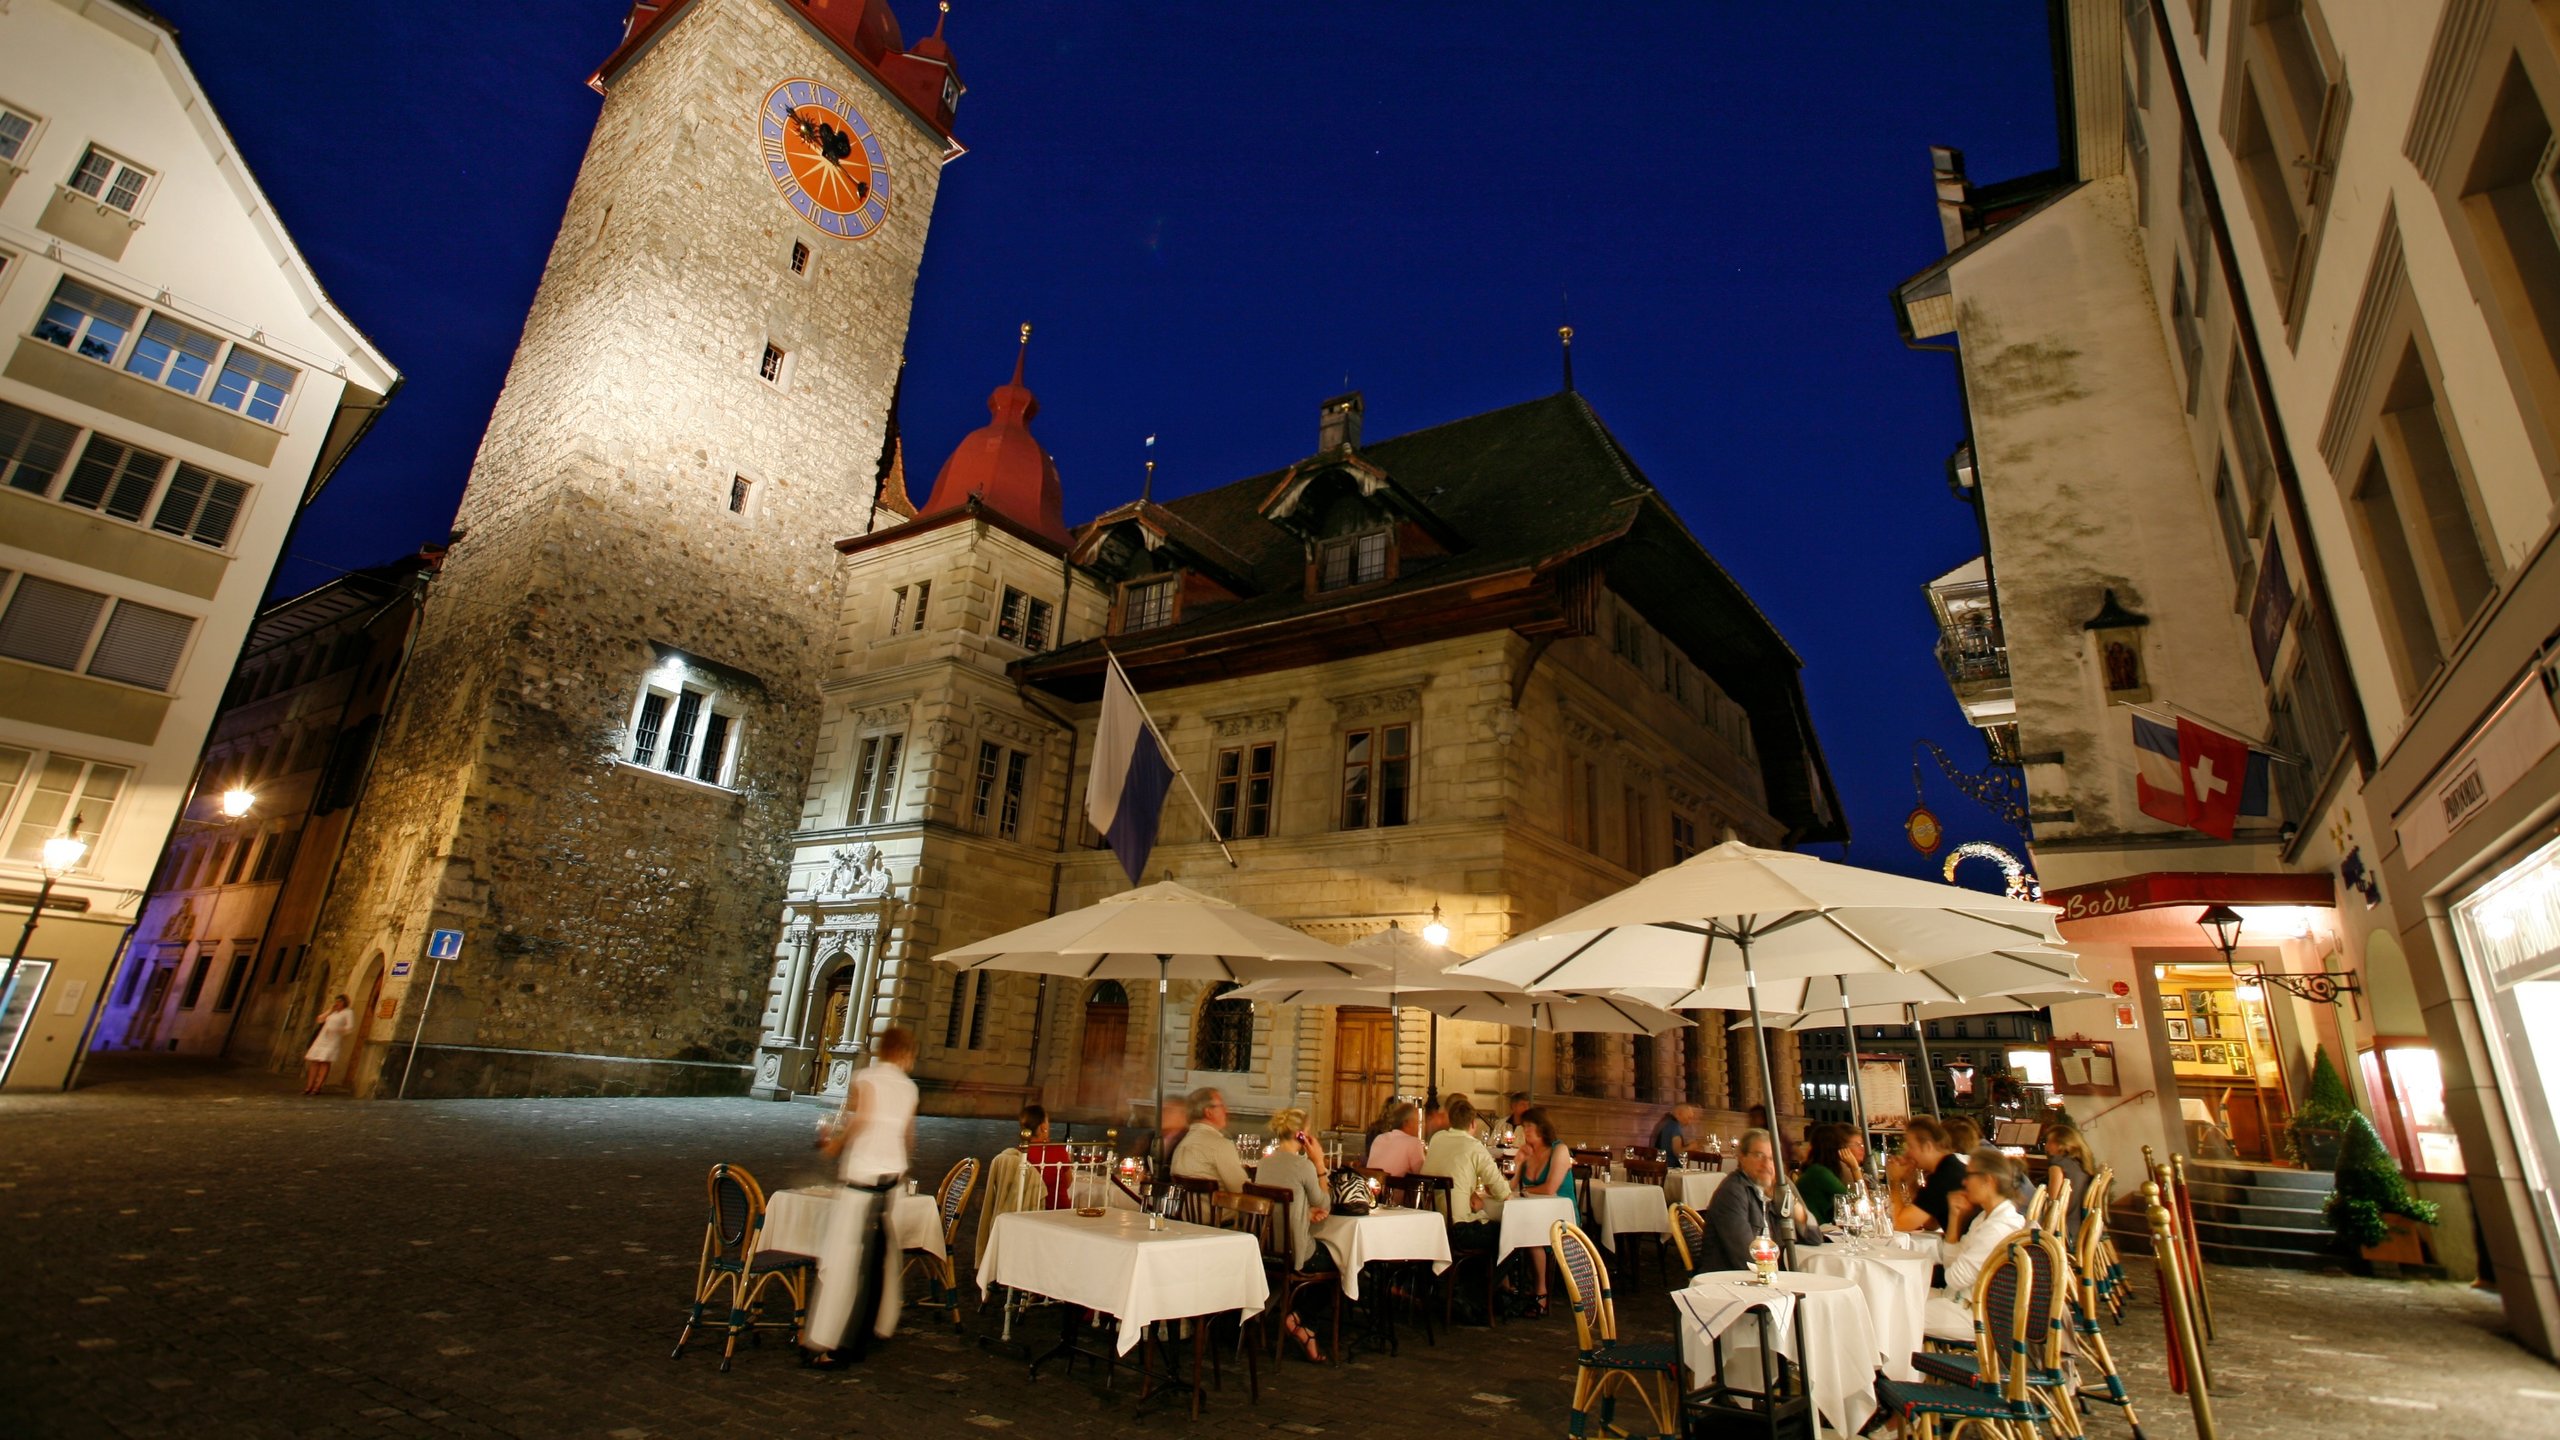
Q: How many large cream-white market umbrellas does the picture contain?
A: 6